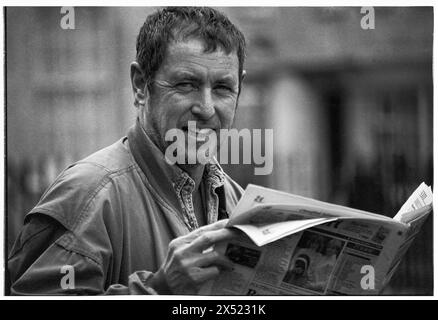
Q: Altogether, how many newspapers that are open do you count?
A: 1